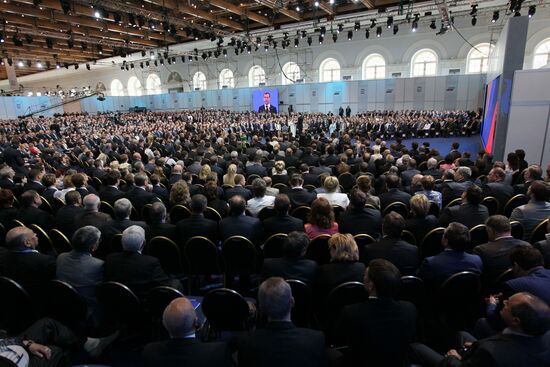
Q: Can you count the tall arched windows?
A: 12